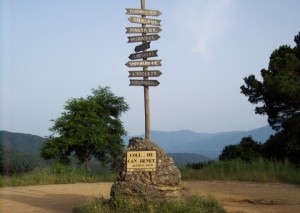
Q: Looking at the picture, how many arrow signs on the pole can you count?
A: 9